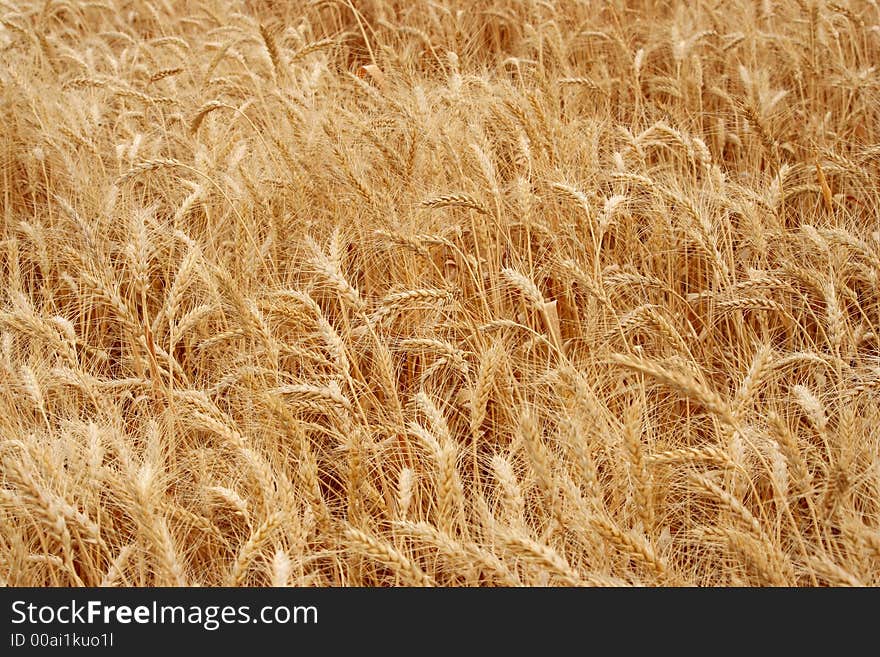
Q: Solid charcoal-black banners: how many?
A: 1